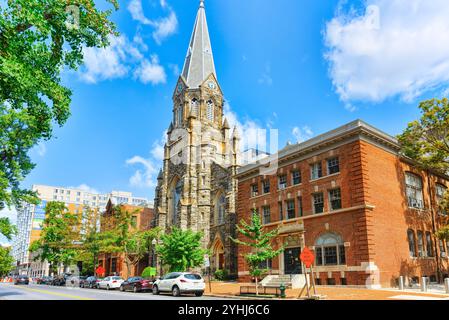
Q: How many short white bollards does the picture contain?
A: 3